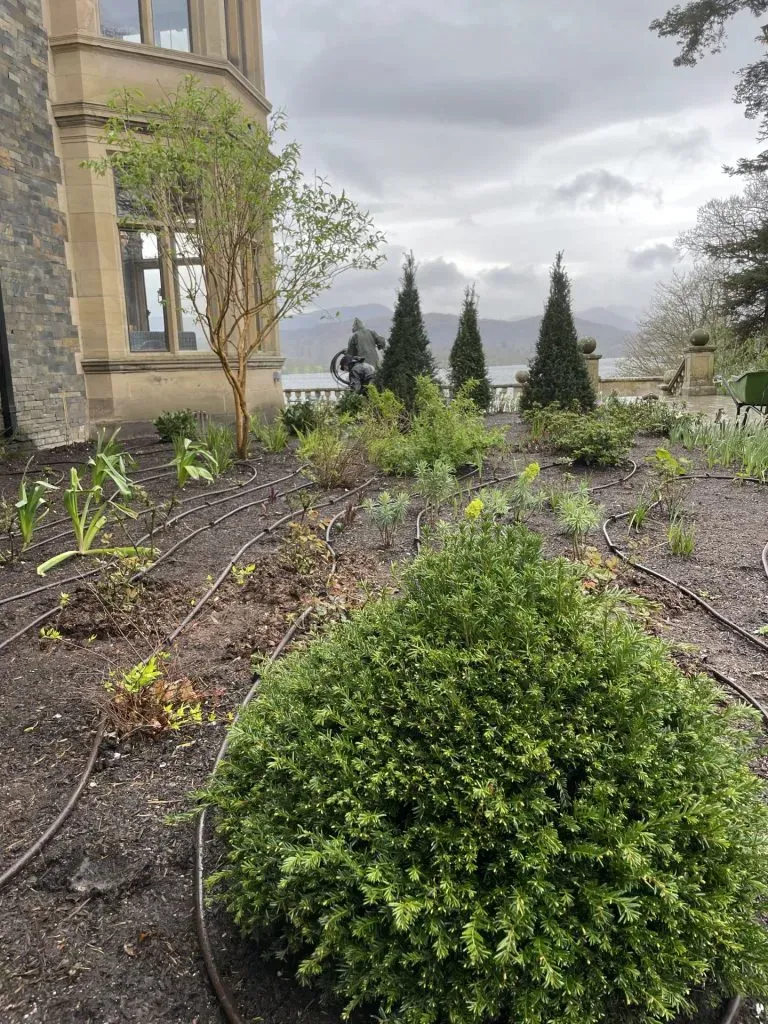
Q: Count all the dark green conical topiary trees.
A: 3